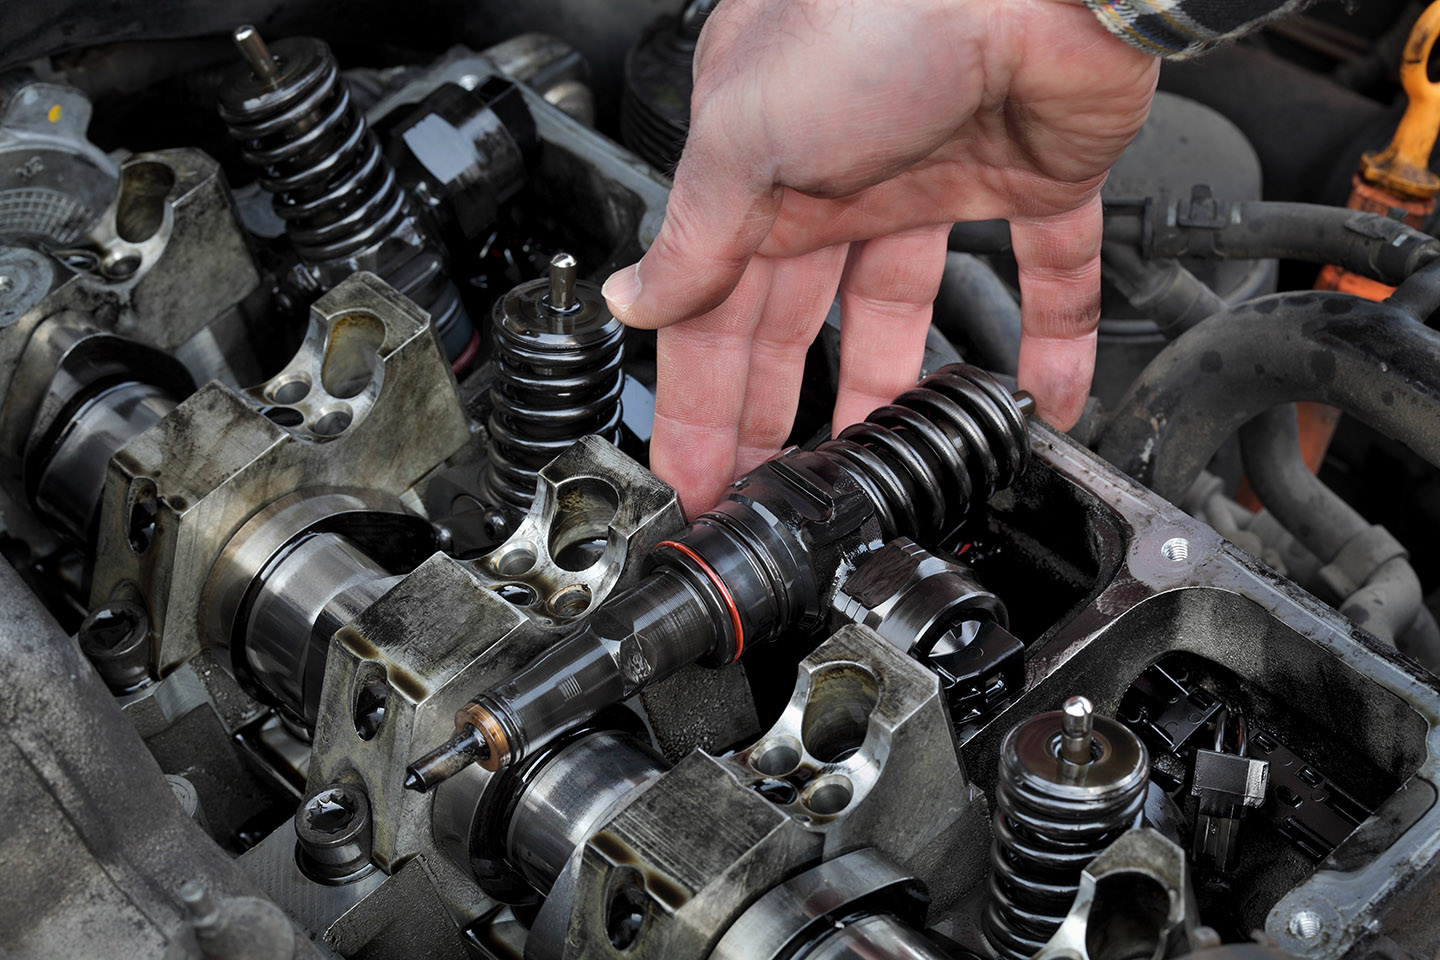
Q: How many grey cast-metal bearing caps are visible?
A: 5